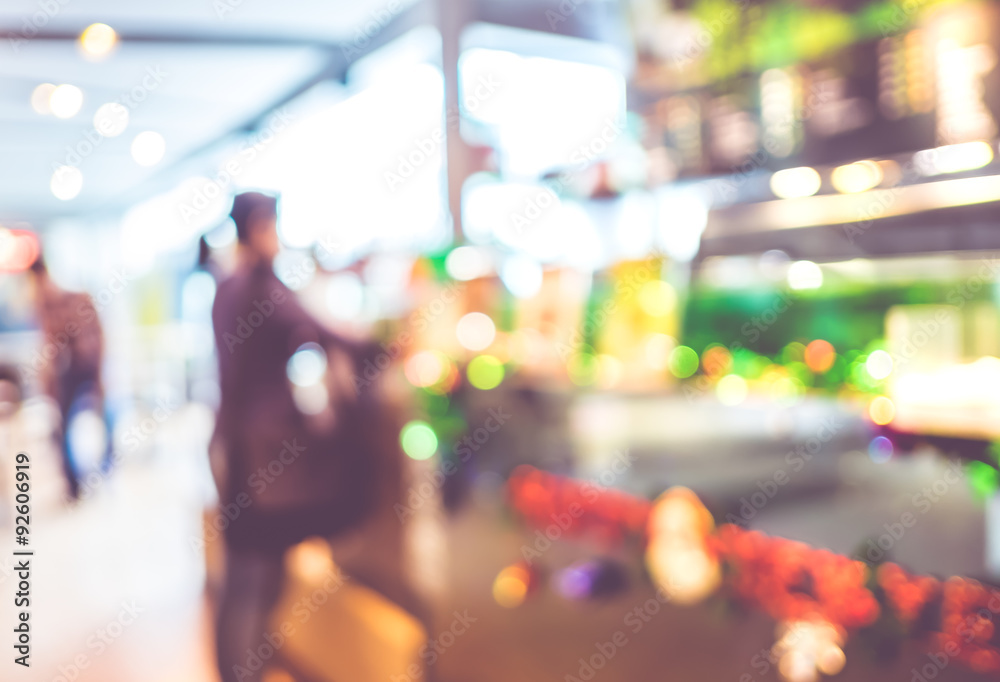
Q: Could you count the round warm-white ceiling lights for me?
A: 6